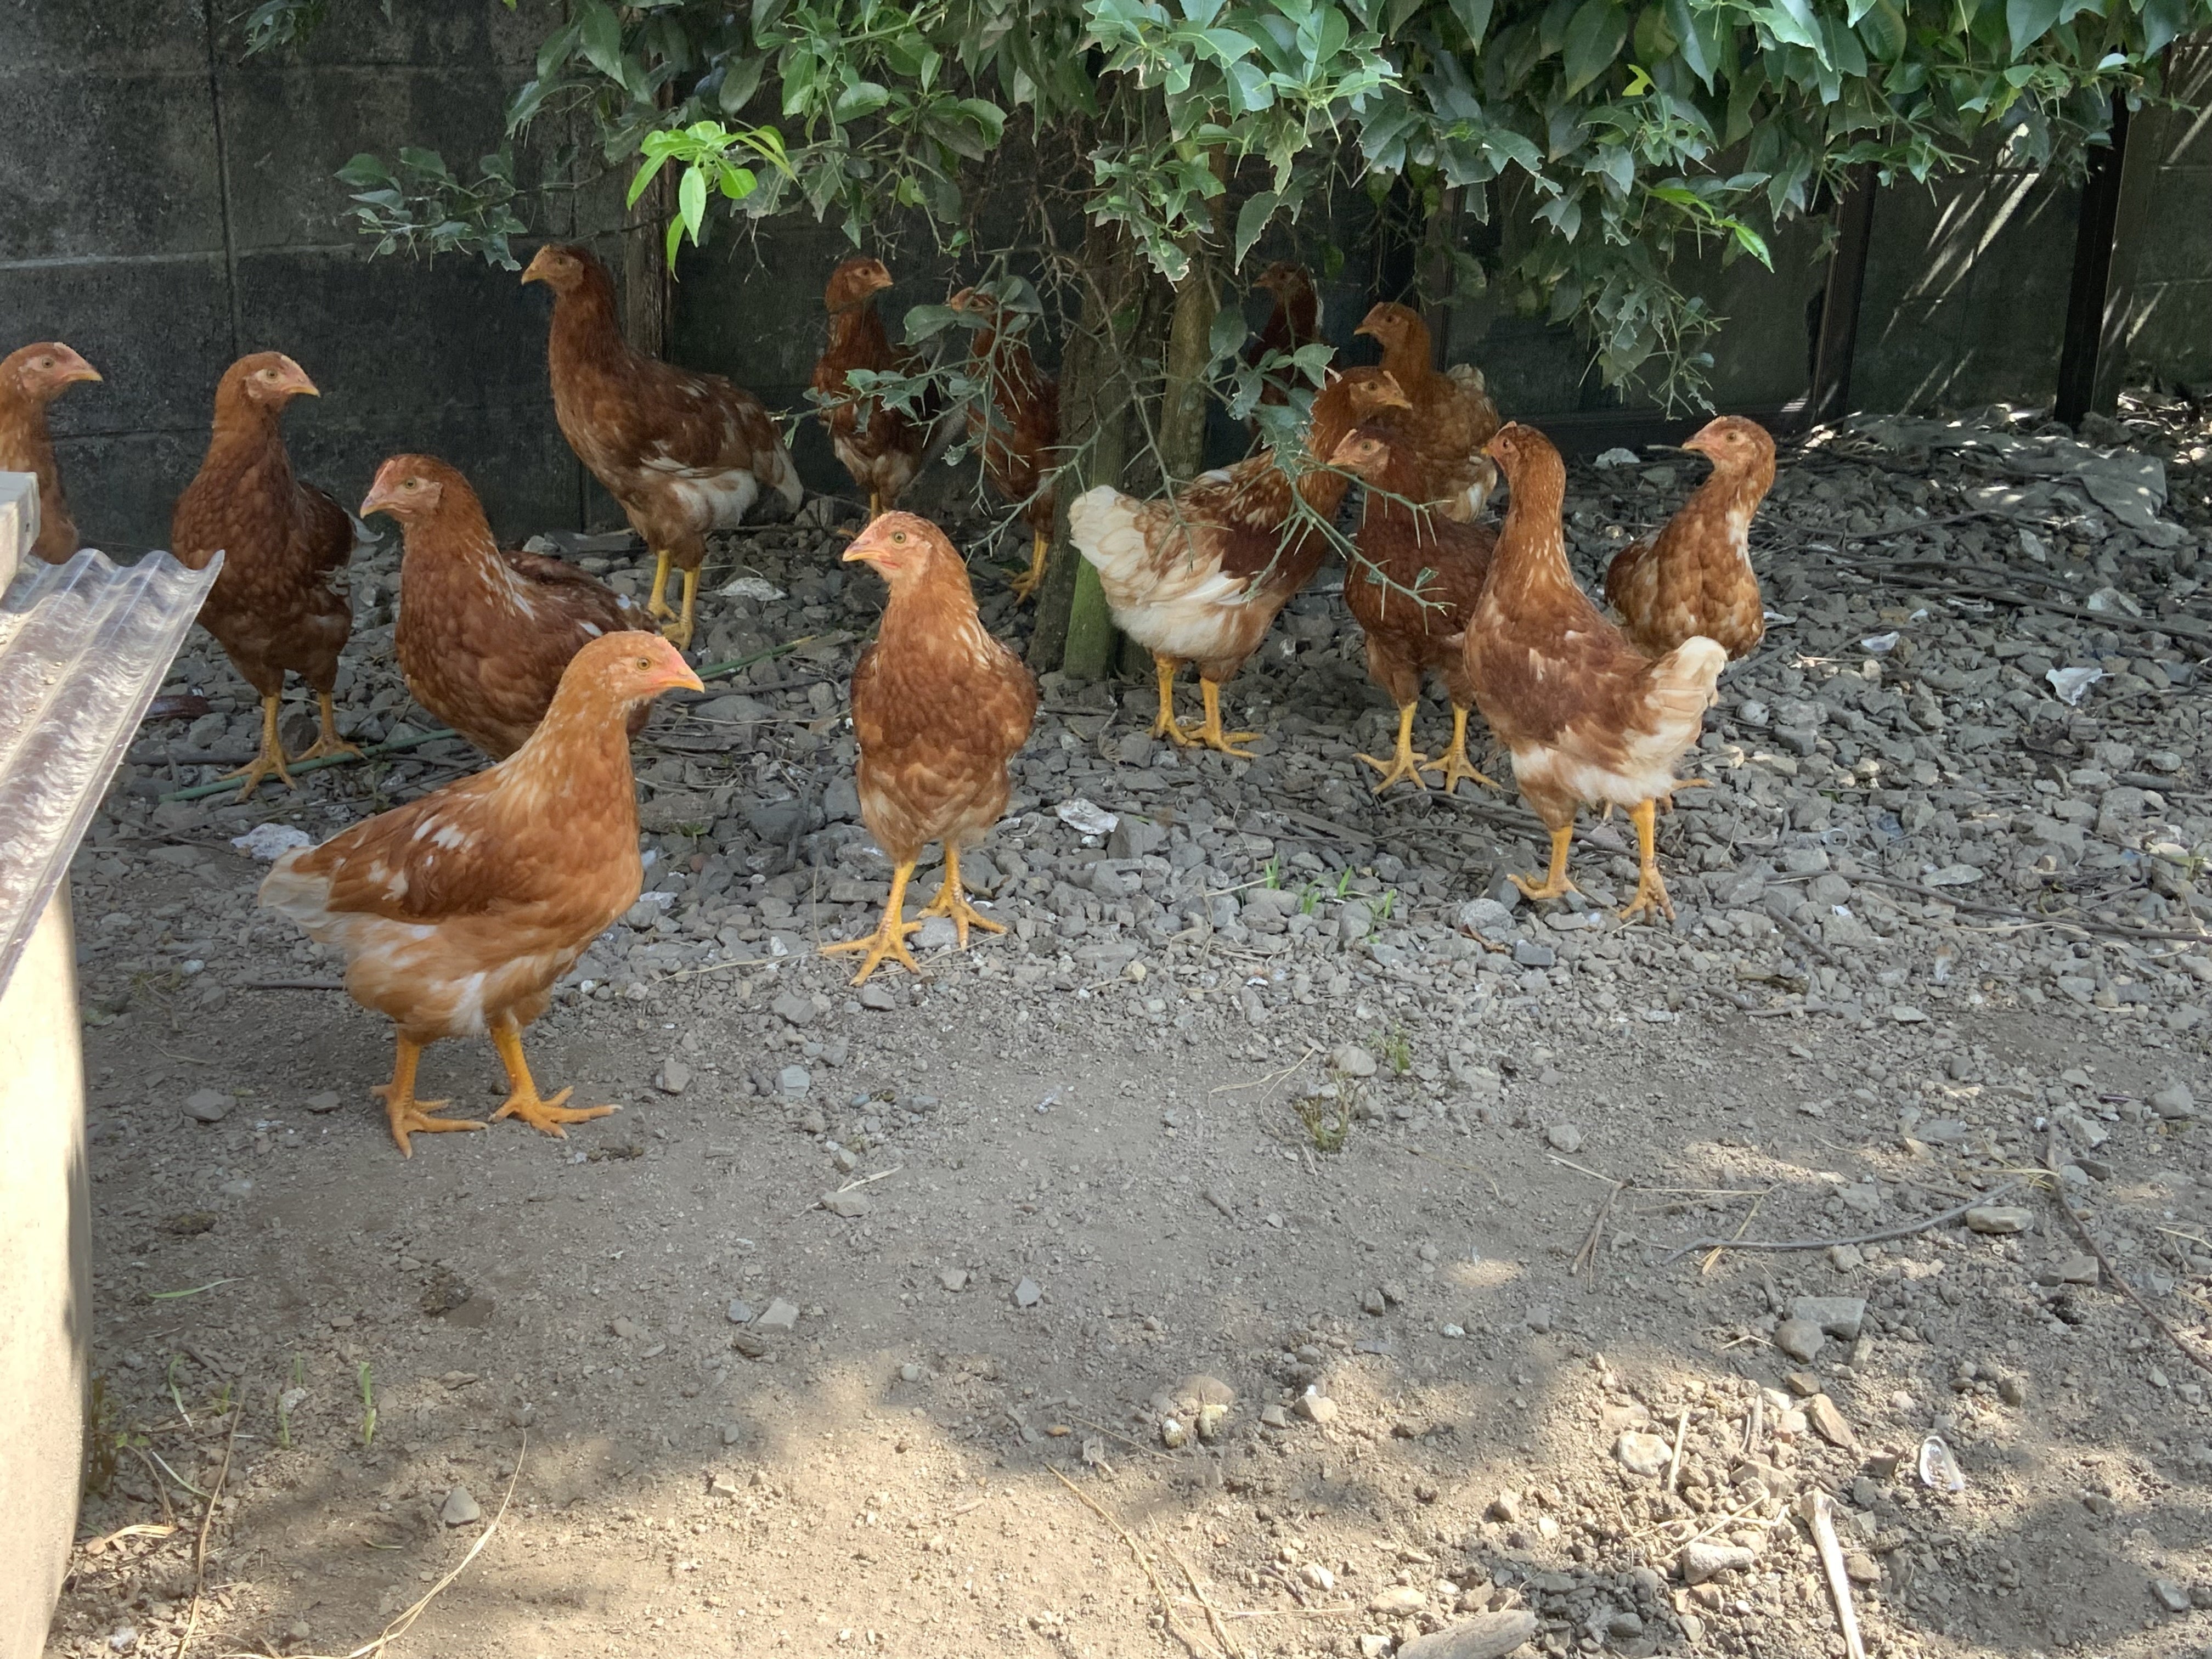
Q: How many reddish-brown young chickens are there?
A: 14